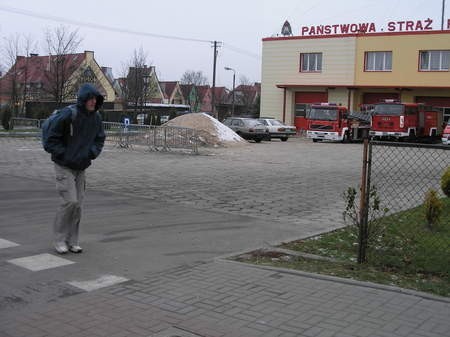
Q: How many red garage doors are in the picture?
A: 3